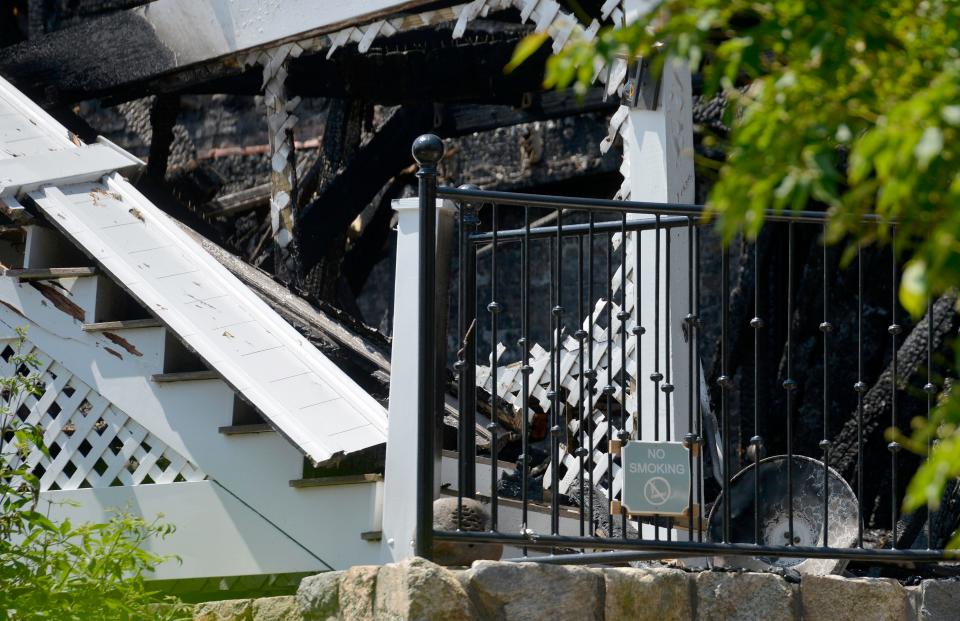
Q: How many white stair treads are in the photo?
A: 0